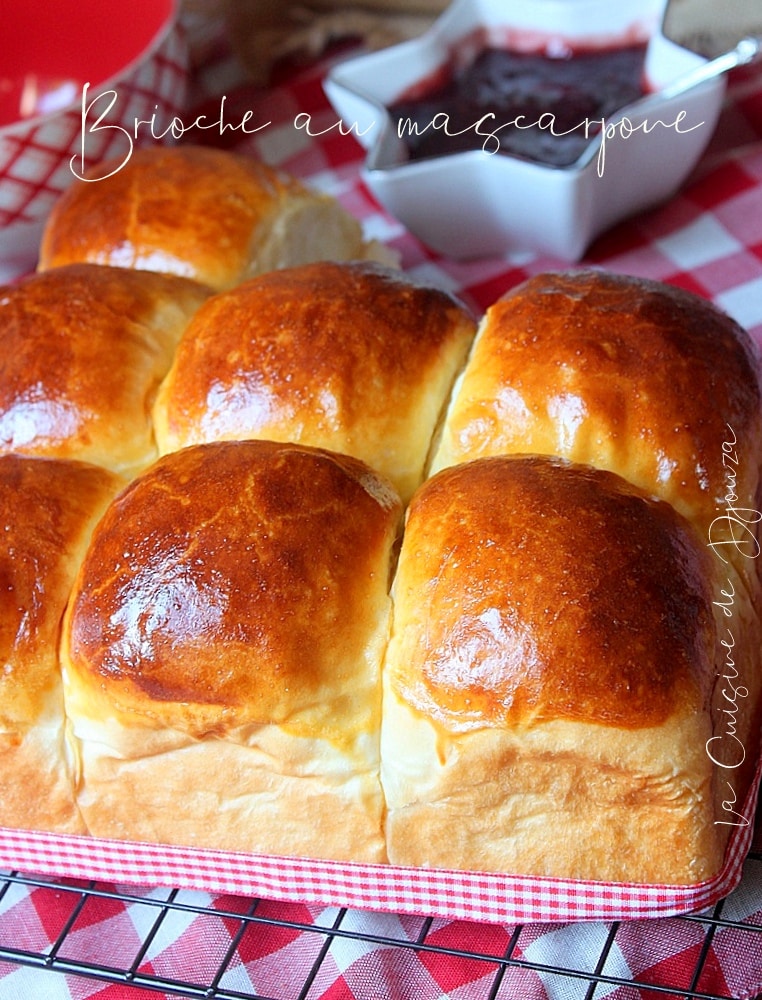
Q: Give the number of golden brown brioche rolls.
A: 7